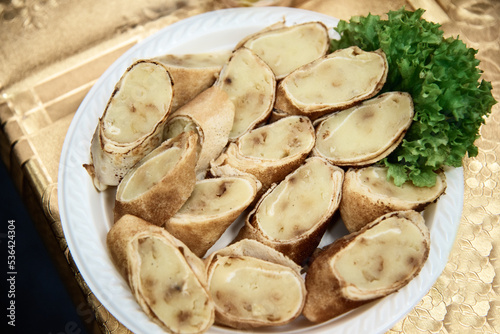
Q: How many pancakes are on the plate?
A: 15